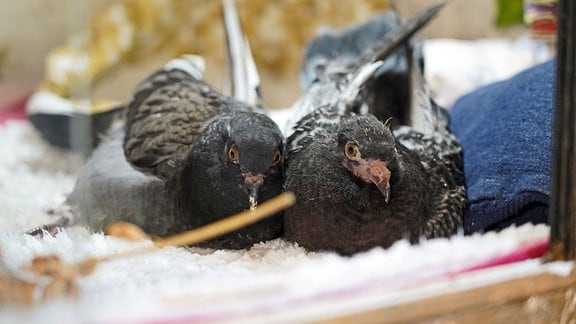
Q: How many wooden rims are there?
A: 1